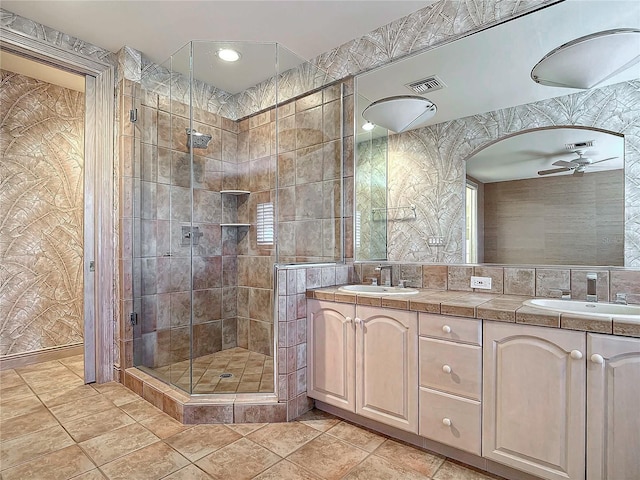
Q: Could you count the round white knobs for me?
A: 7